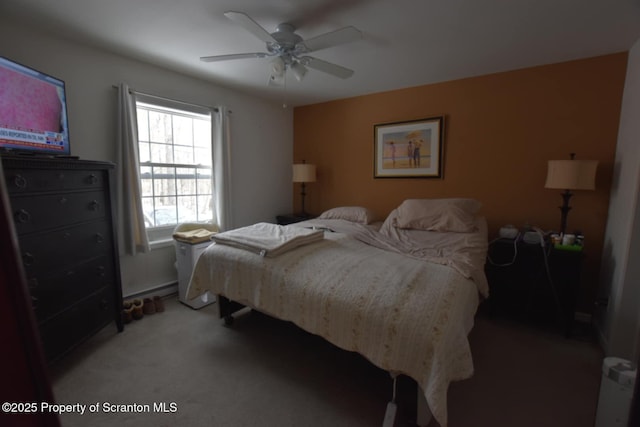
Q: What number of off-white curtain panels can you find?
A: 2